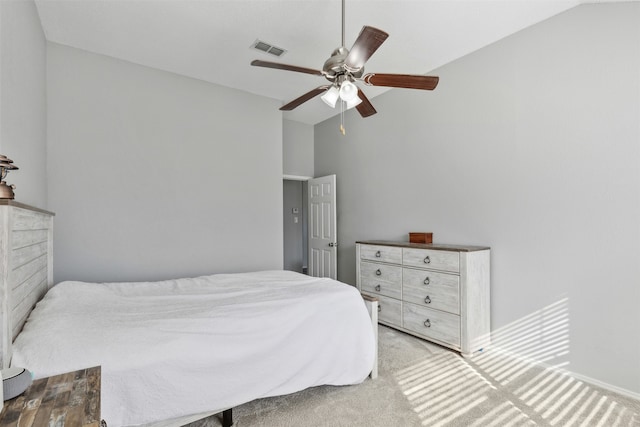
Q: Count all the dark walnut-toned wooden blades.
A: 5